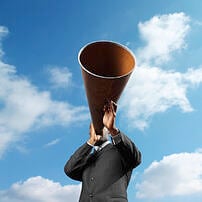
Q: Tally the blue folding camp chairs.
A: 0